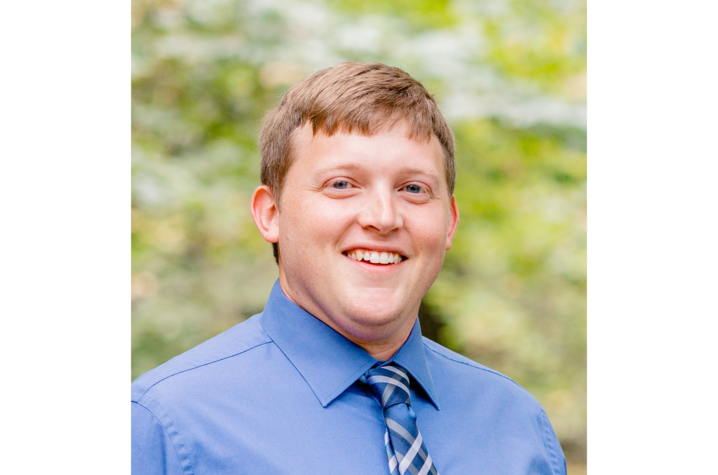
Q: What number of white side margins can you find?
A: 2